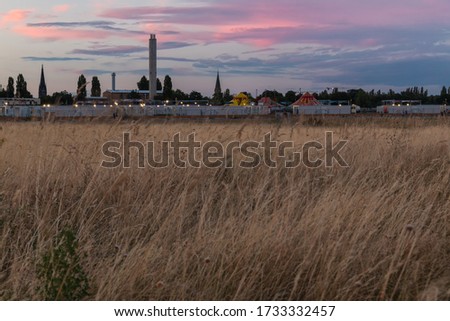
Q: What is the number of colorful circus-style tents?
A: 3